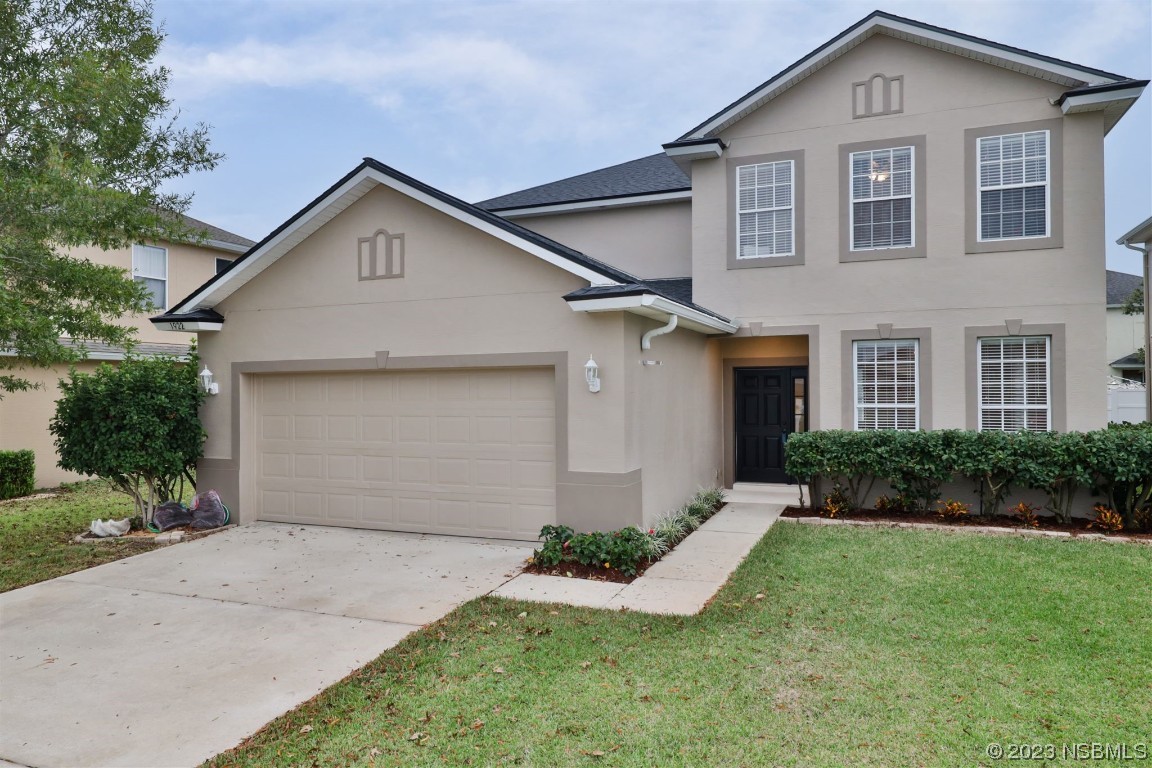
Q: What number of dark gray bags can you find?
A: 2